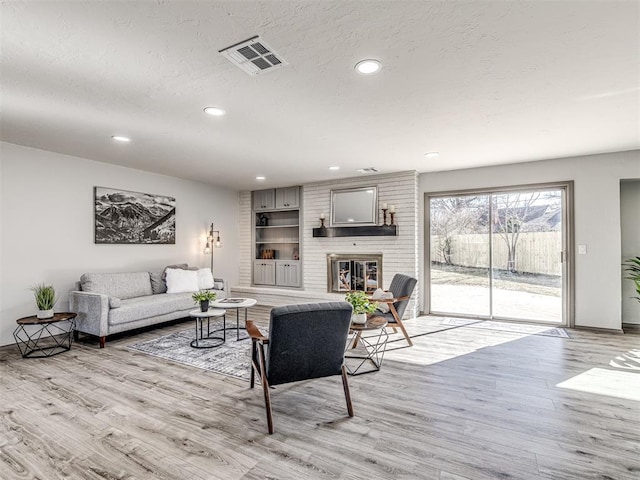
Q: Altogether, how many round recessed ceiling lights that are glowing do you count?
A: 6